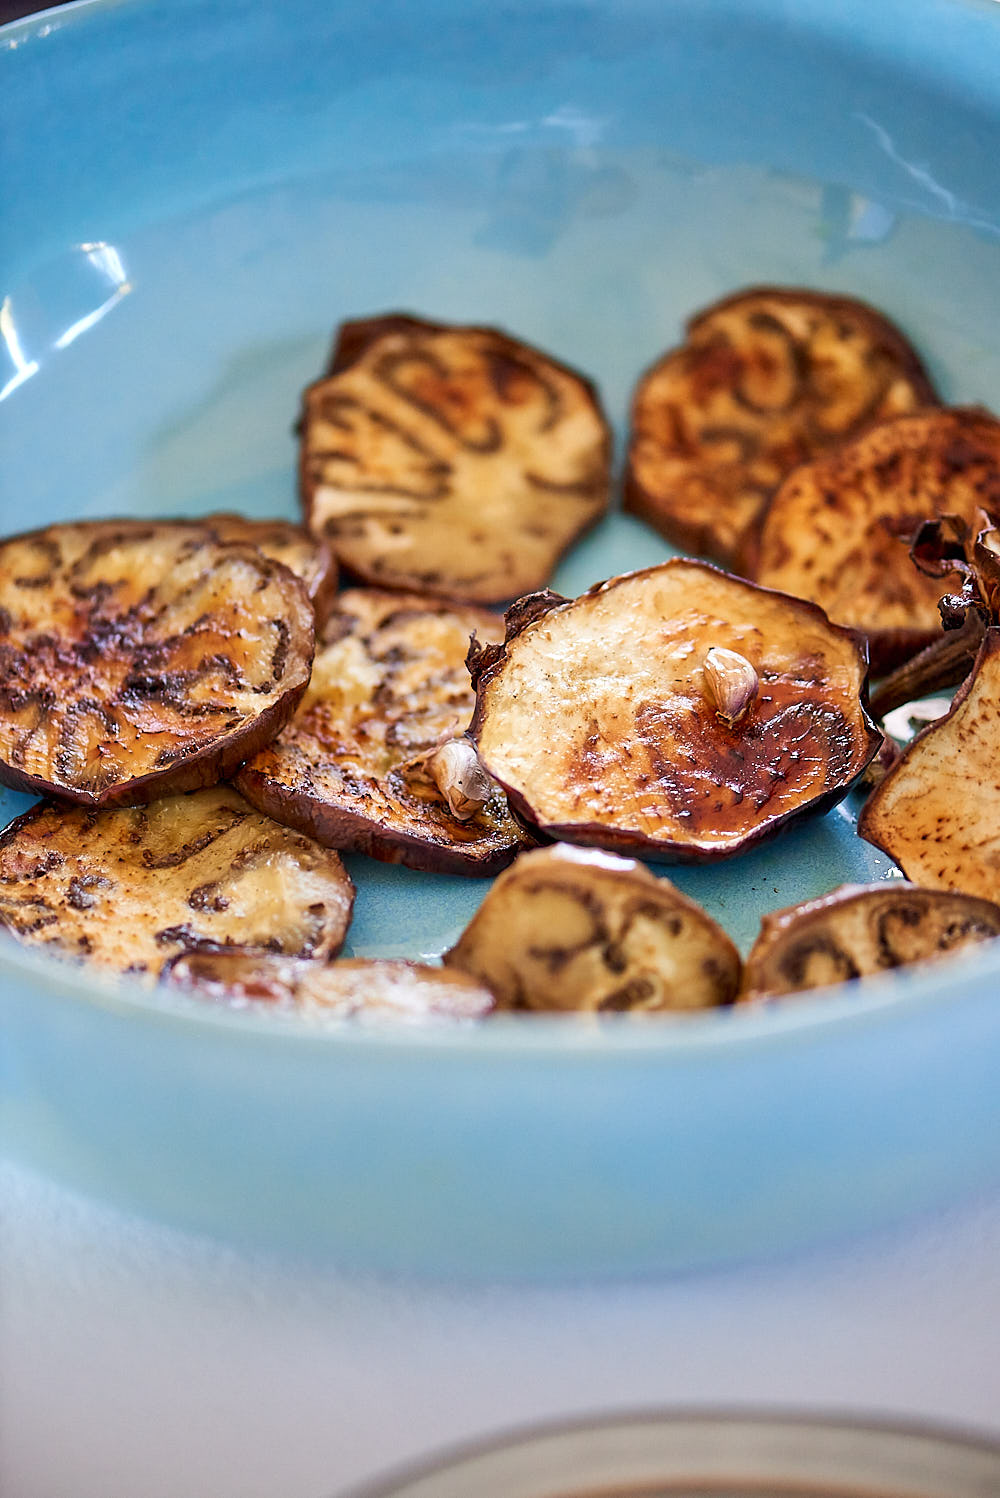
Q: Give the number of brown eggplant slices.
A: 12